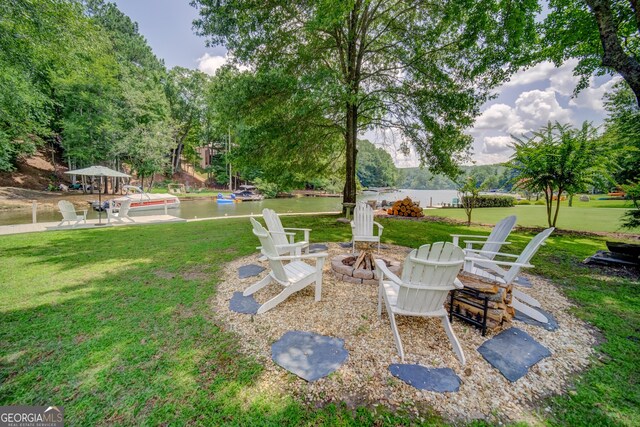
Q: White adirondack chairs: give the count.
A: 8